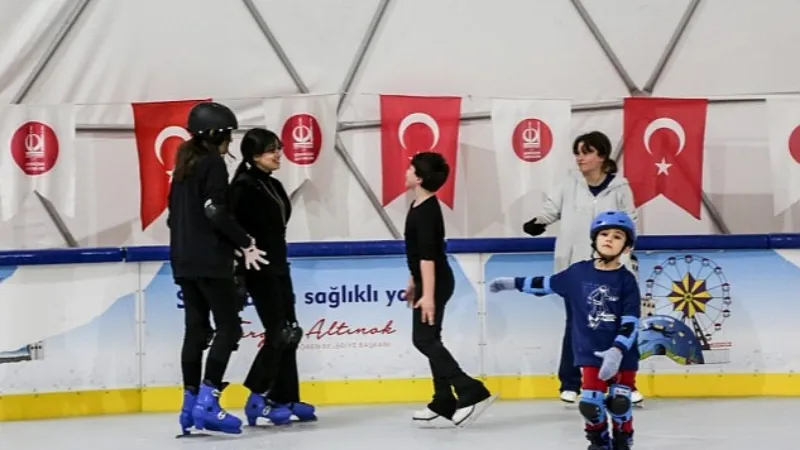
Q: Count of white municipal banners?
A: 4